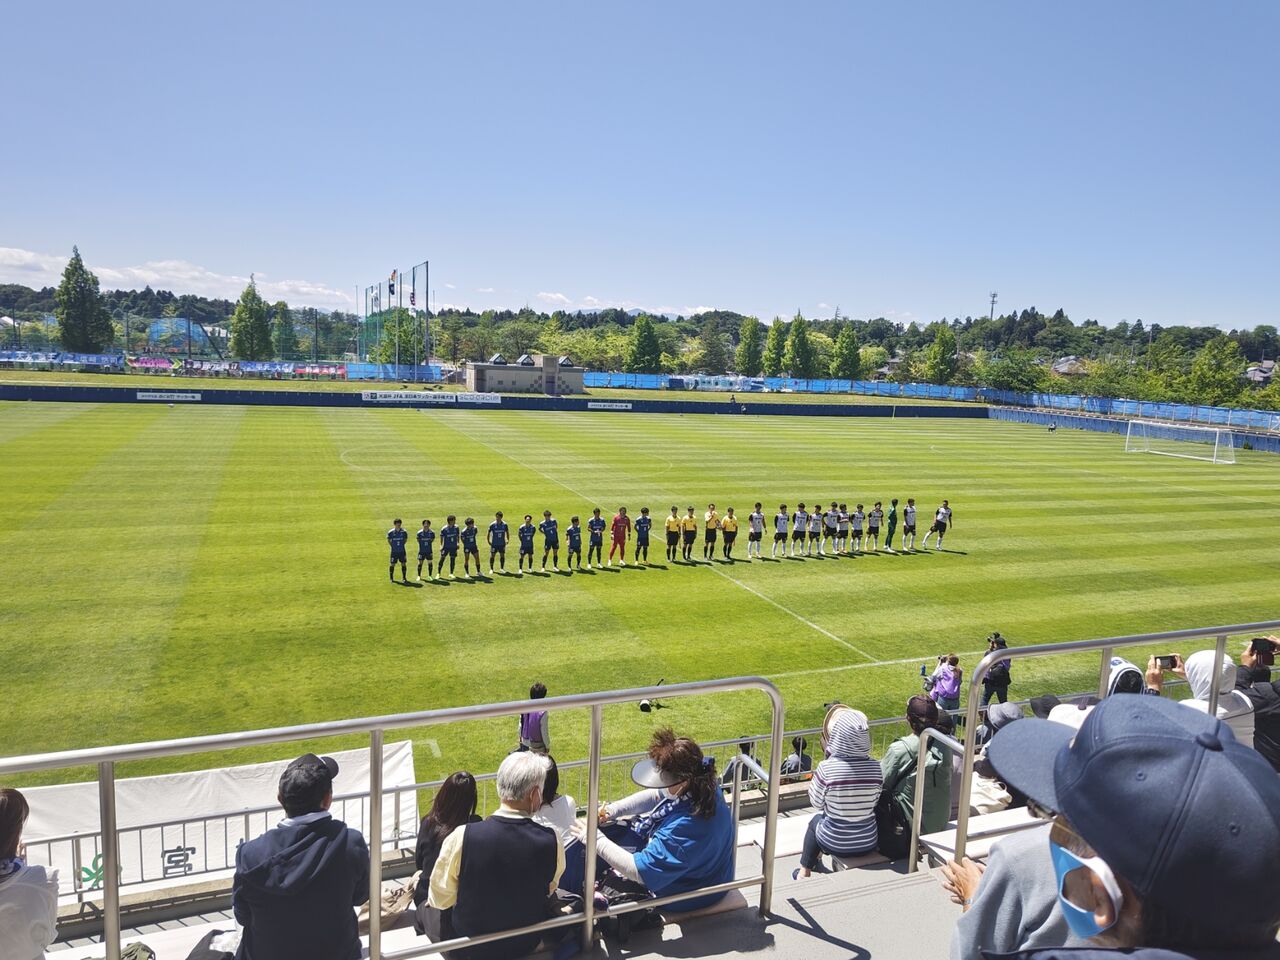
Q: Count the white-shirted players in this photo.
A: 10